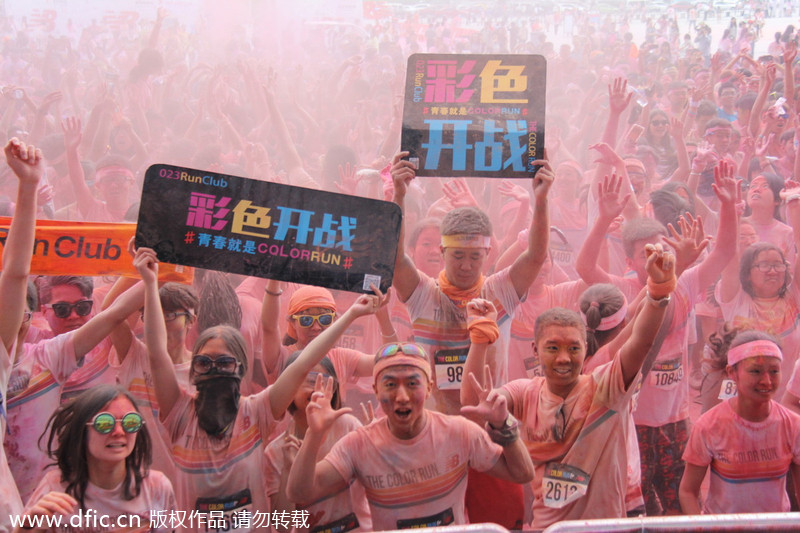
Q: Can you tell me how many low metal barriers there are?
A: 2